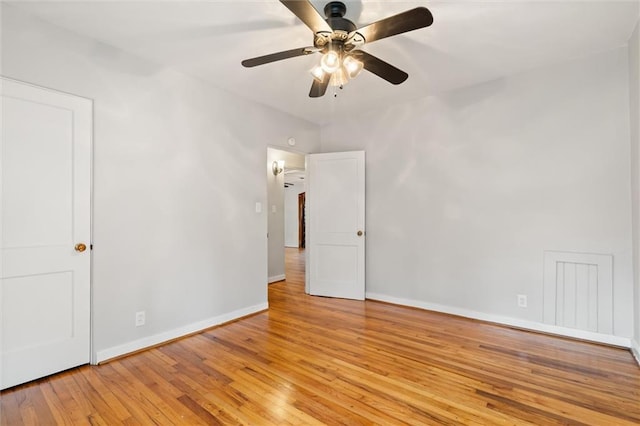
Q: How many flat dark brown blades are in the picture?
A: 5